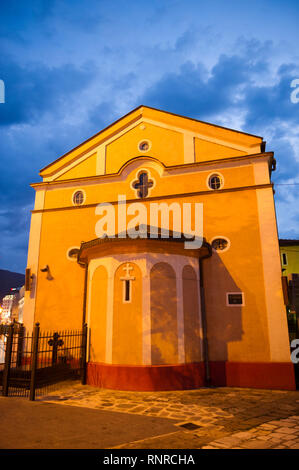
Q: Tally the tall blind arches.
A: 4